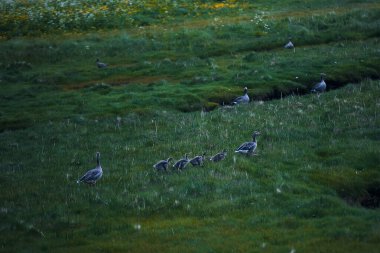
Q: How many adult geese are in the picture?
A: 6